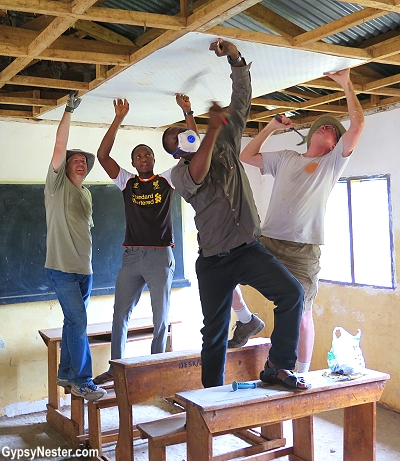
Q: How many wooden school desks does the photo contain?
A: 3